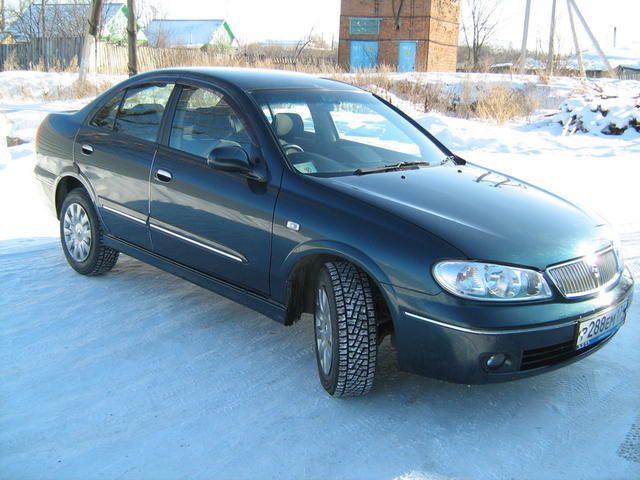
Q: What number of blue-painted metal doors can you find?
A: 2